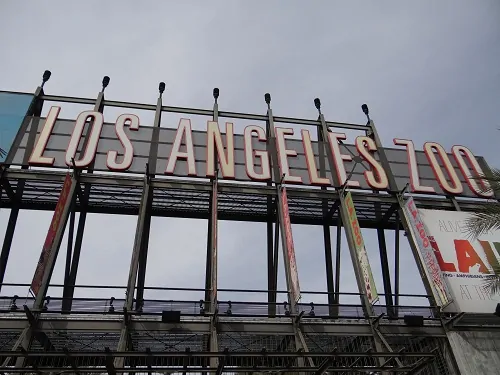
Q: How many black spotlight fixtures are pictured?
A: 7